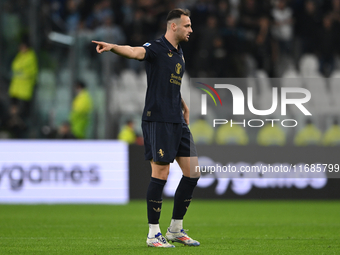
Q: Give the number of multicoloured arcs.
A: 2